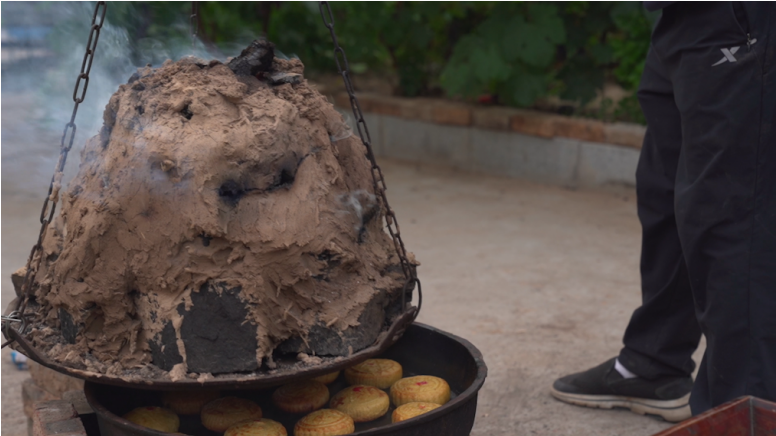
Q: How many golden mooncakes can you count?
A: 11